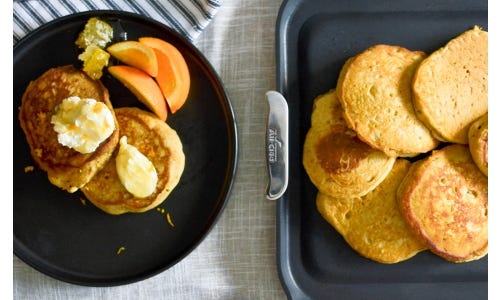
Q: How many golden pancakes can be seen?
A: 8